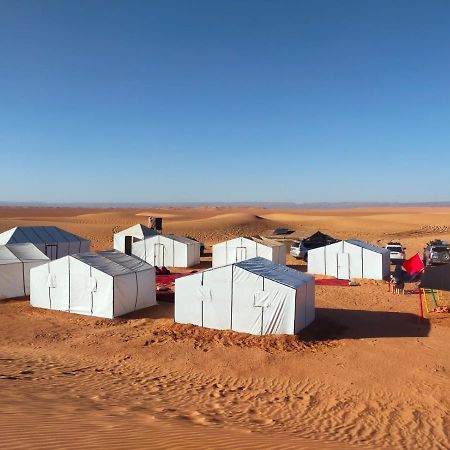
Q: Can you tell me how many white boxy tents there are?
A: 8